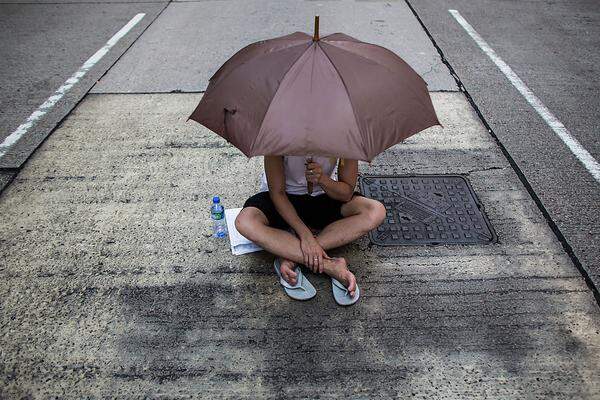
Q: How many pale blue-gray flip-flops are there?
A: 2